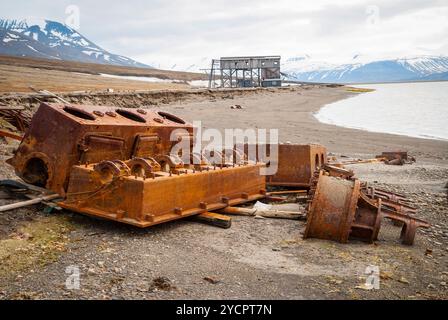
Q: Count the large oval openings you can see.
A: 3